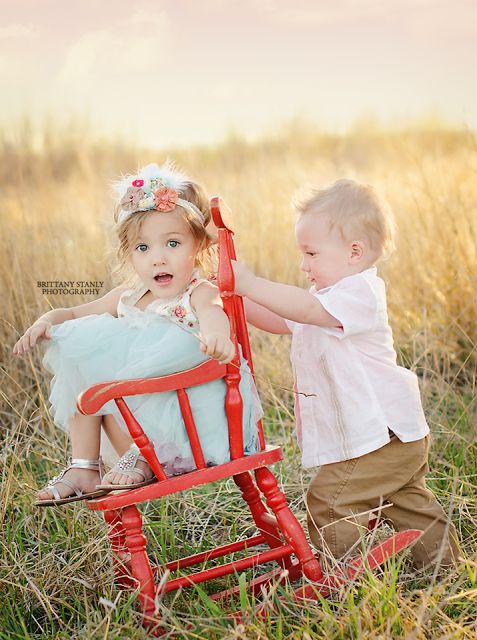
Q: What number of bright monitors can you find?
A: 0